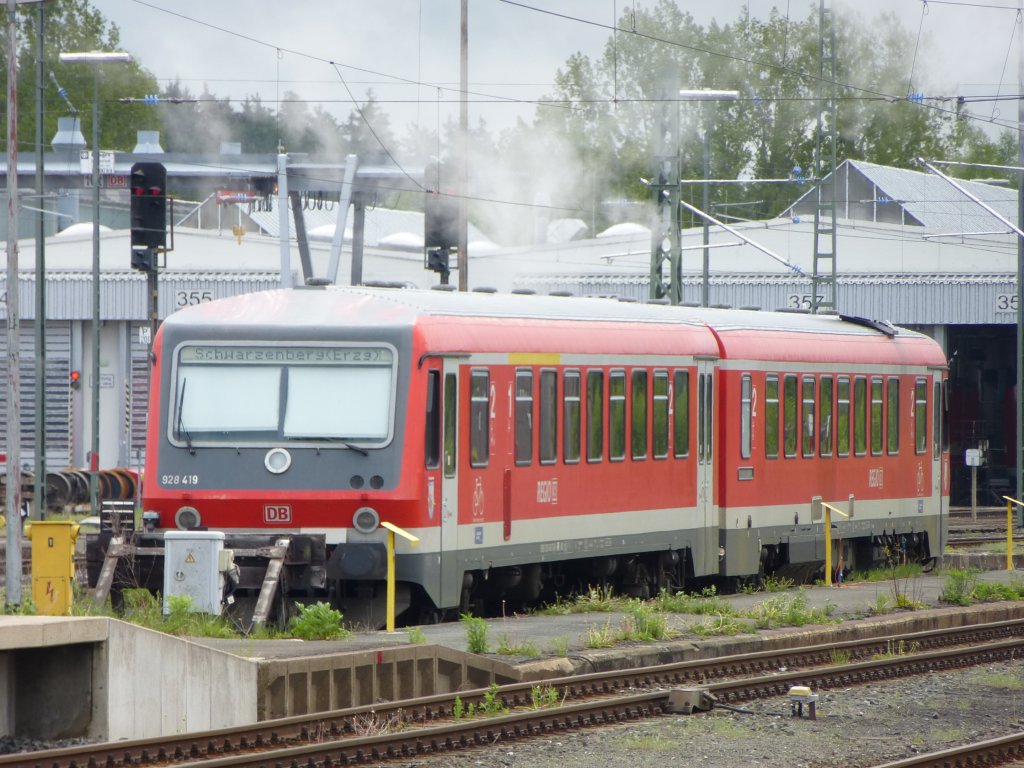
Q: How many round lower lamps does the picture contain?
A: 2